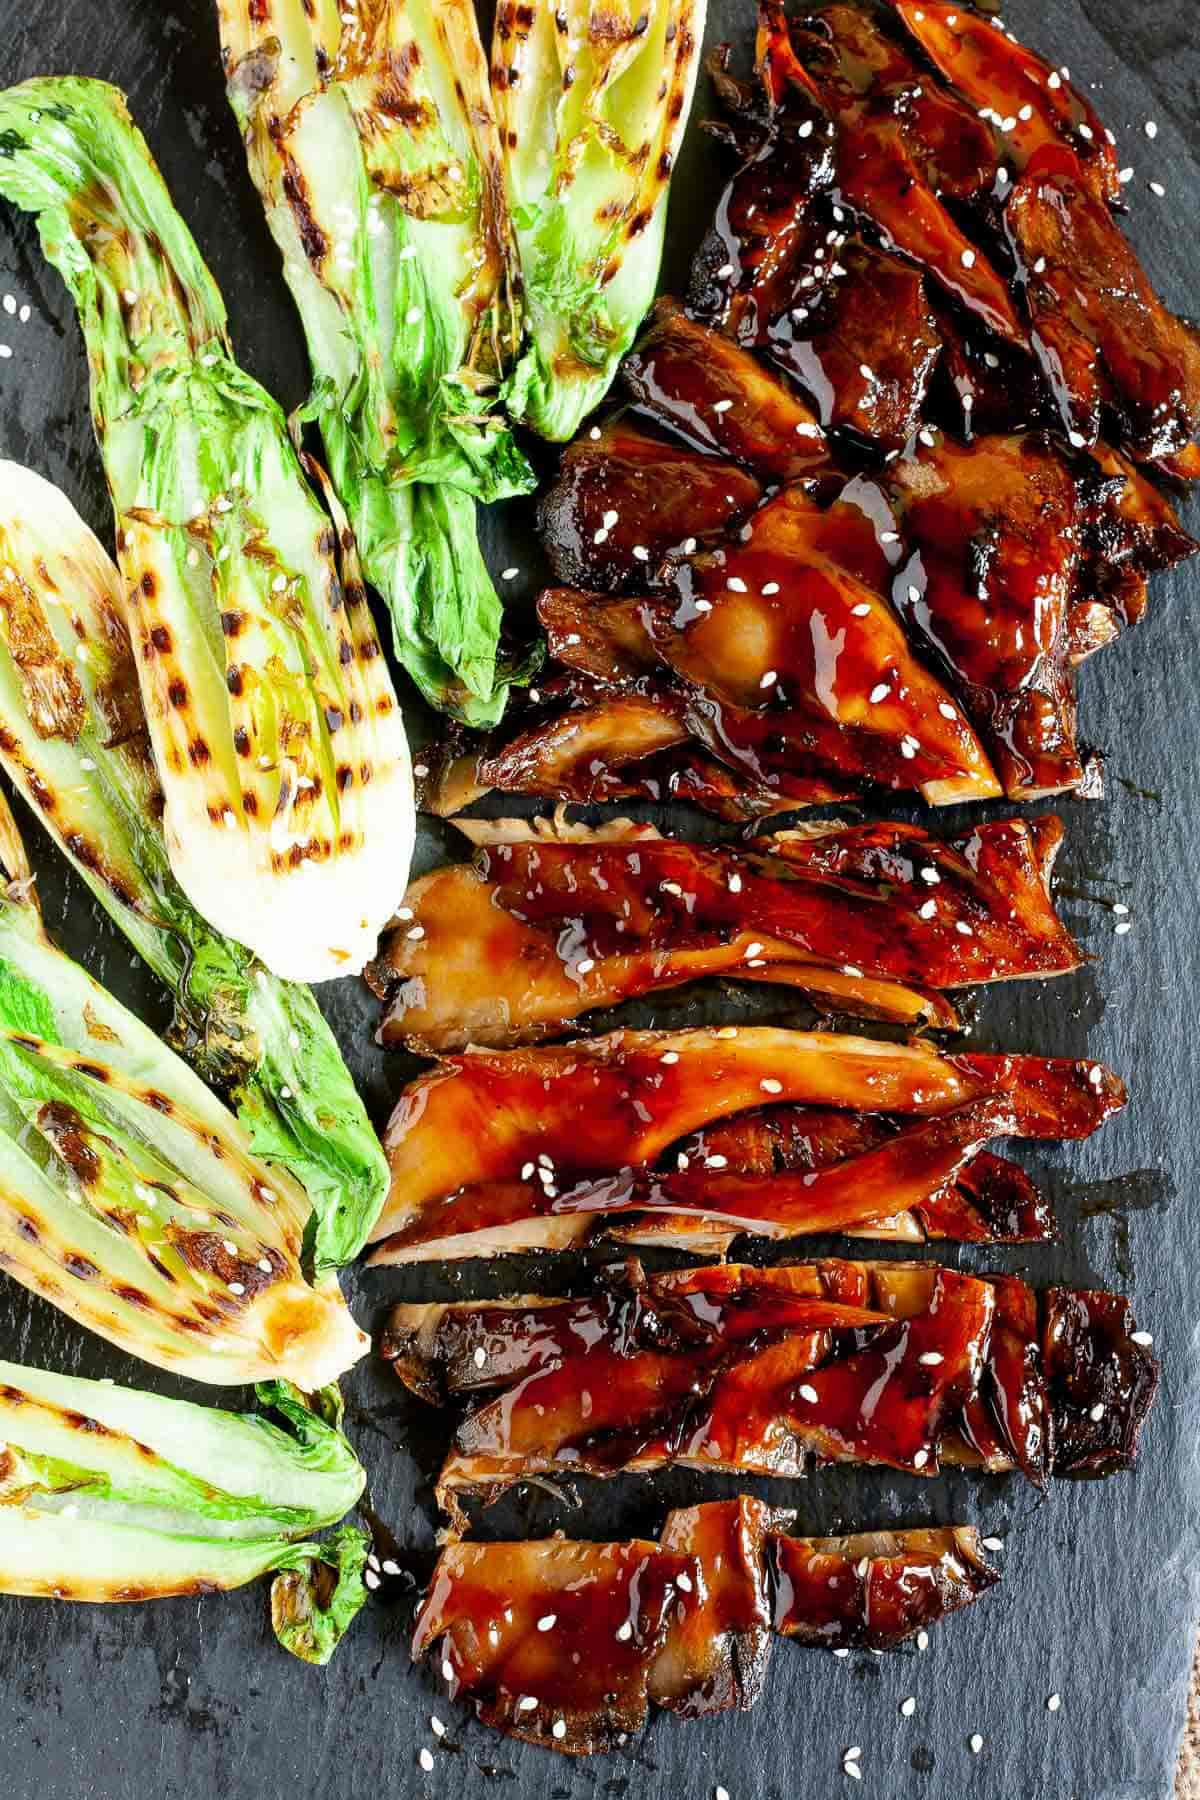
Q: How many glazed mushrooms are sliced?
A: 4